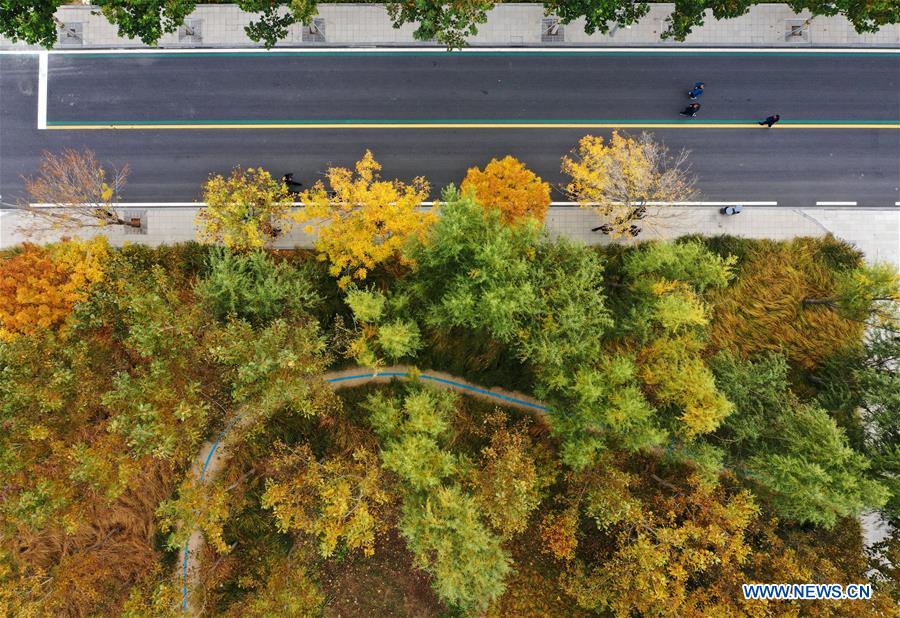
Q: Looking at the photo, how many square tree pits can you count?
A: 6